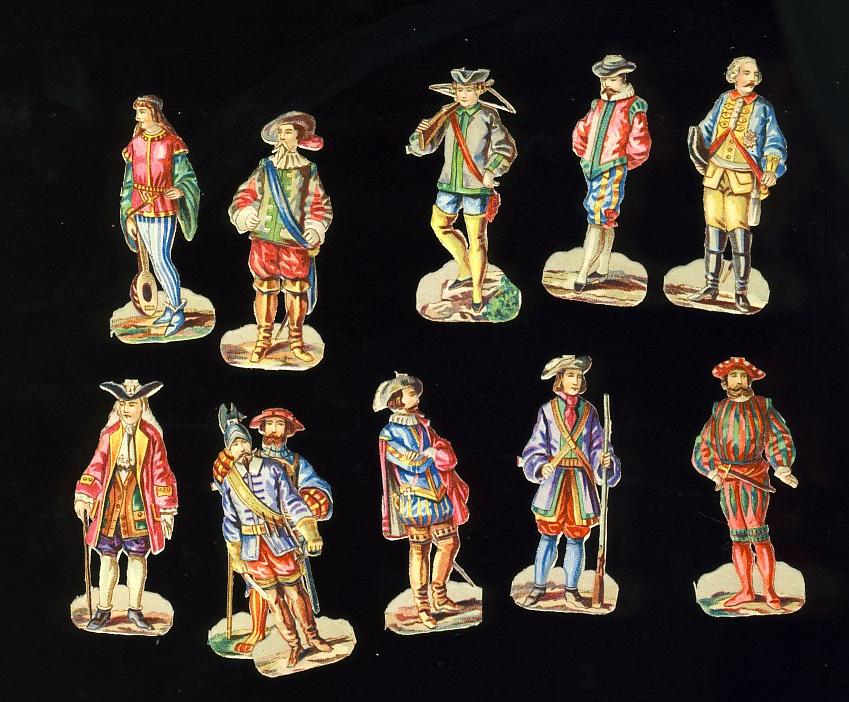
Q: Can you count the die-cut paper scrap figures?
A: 11